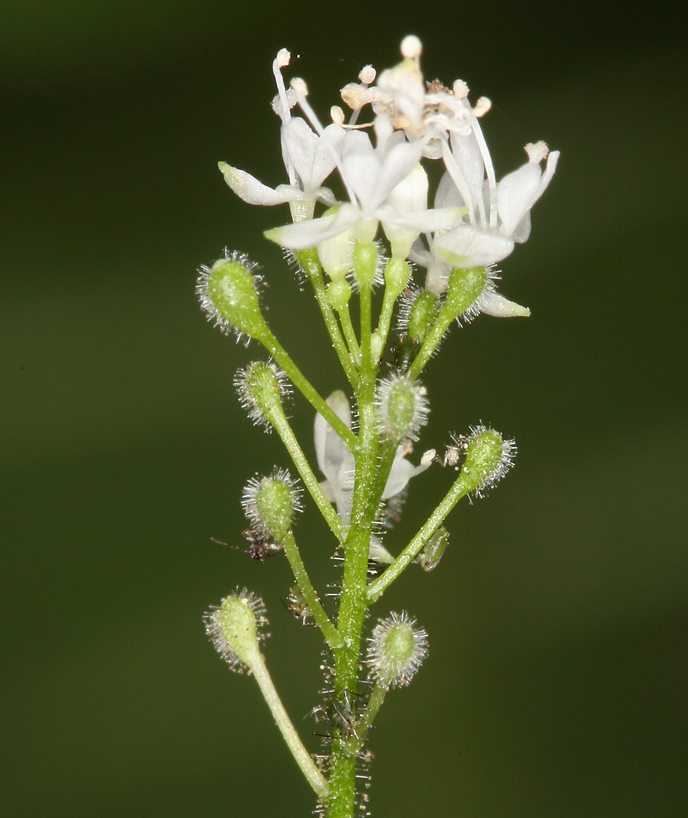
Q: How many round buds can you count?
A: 7